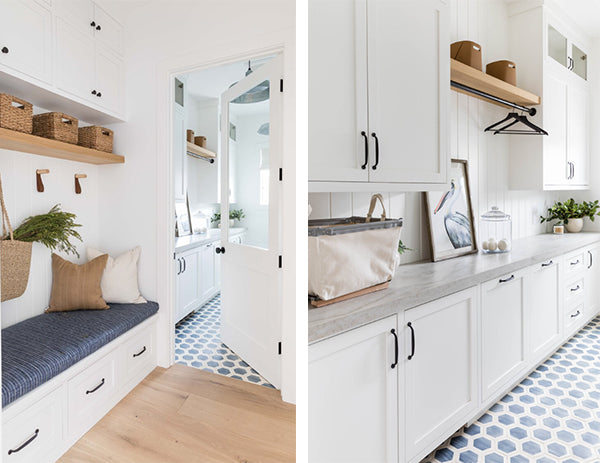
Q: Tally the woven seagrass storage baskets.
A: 3